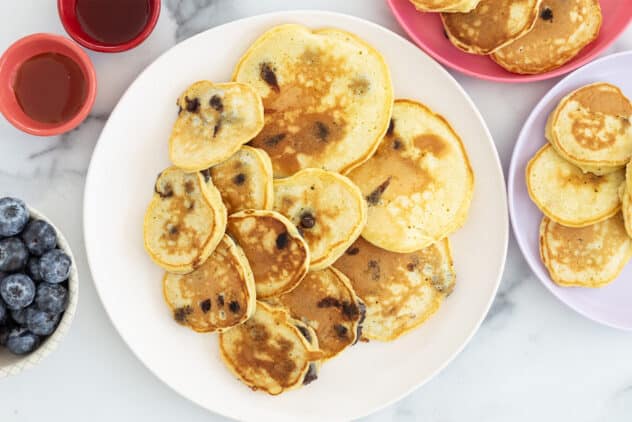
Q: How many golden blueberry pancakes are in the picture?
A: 11